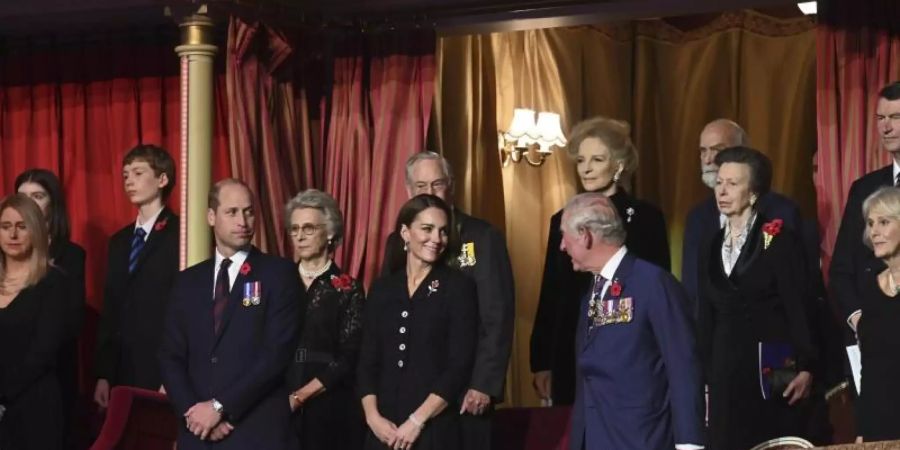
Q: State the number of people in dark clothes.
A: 13